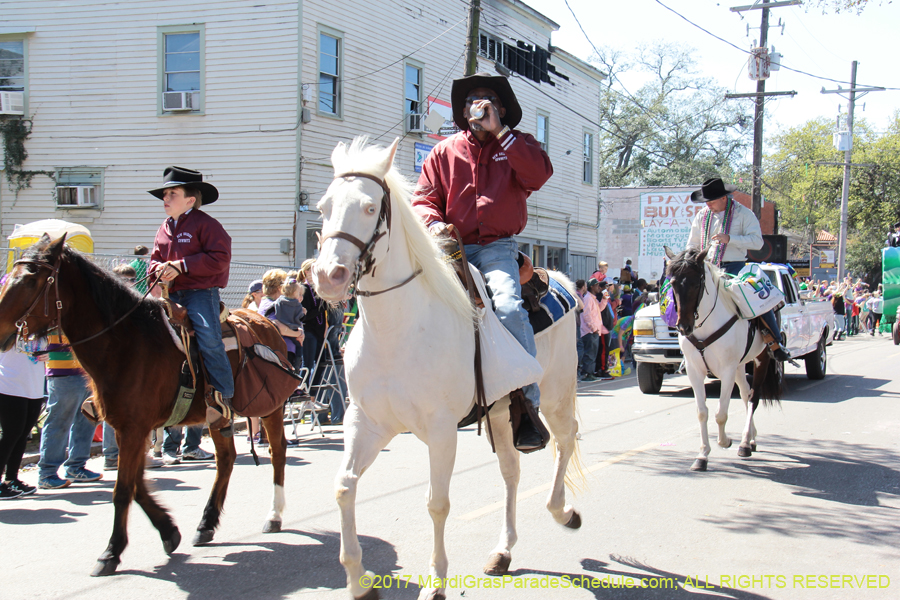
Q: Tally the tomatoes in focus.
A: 0